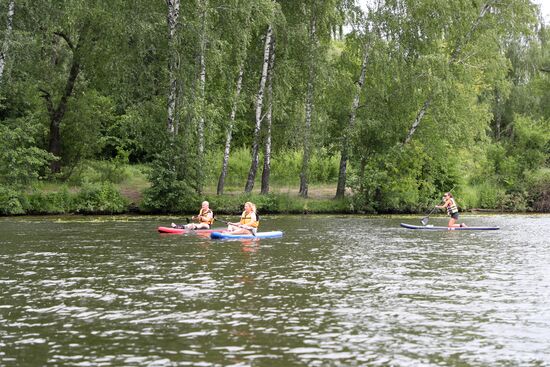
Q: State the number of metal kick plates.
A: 0